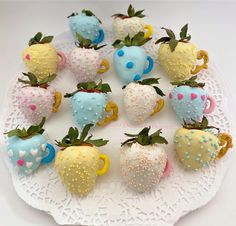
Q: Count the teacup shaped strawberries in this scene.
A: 14